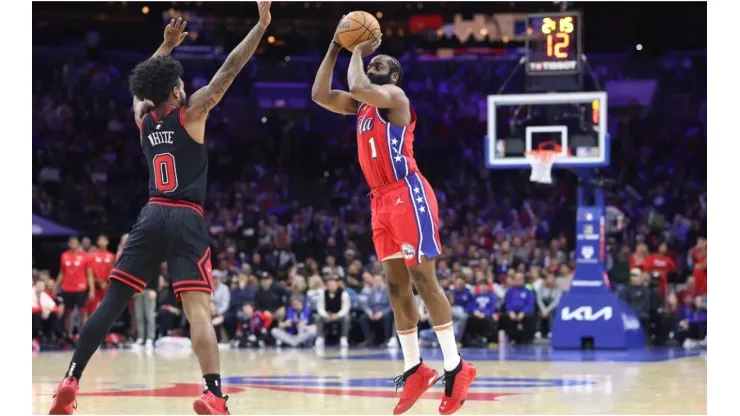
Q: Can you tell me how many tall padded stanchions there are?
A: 1